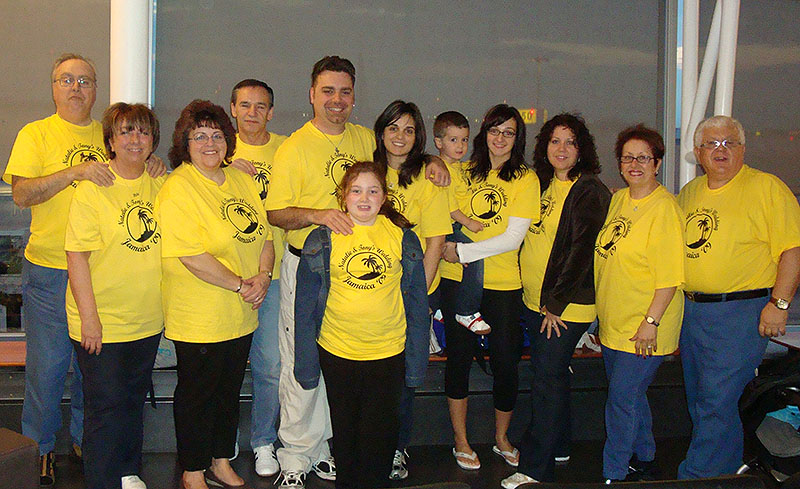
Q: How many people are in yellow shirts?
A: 12